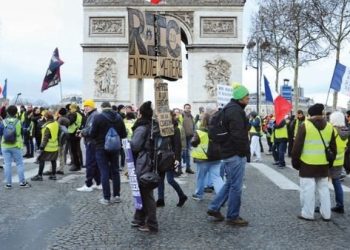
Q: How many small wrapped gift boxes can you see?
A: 0